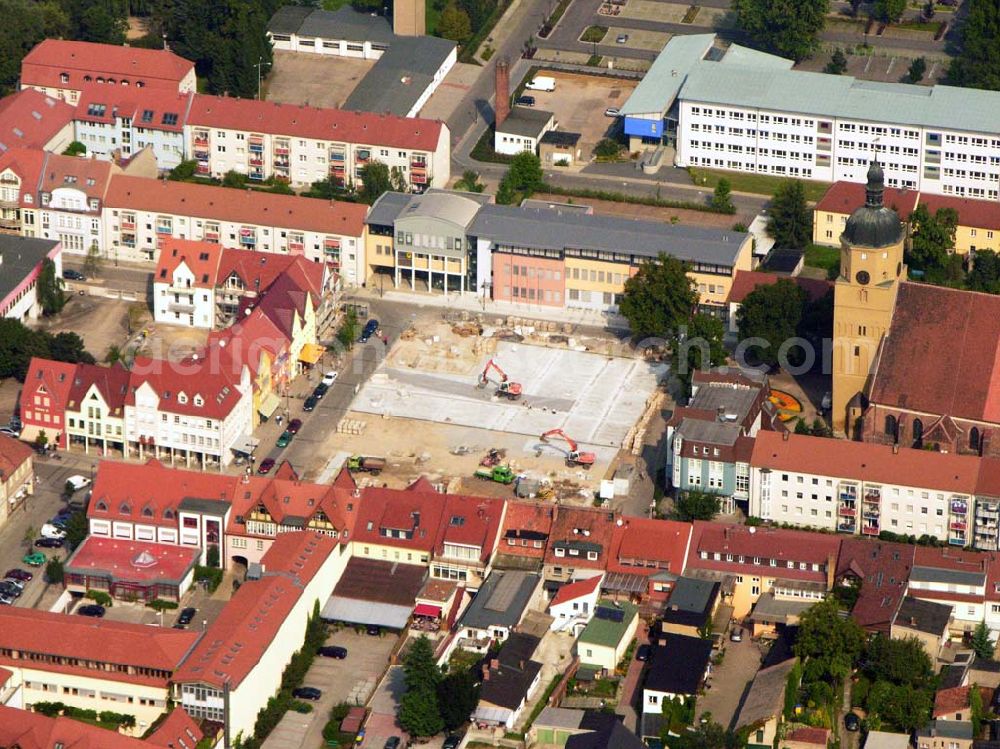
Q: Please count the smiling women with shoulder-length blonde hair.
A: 0